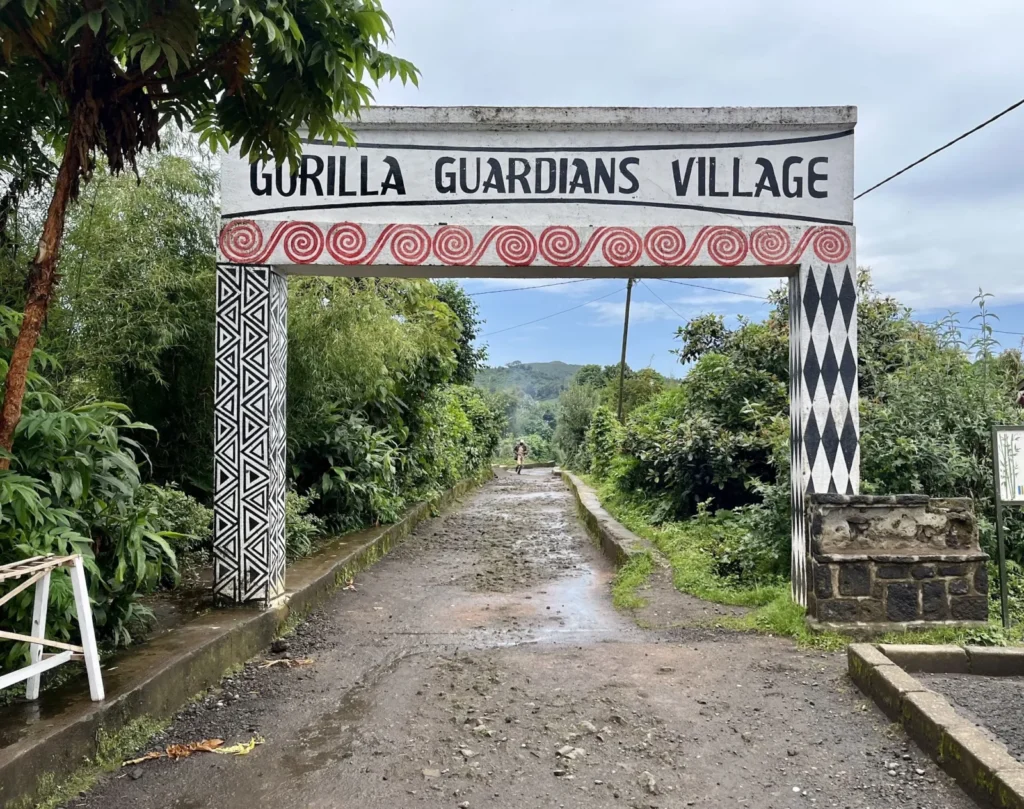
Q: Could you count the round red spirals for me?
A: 12